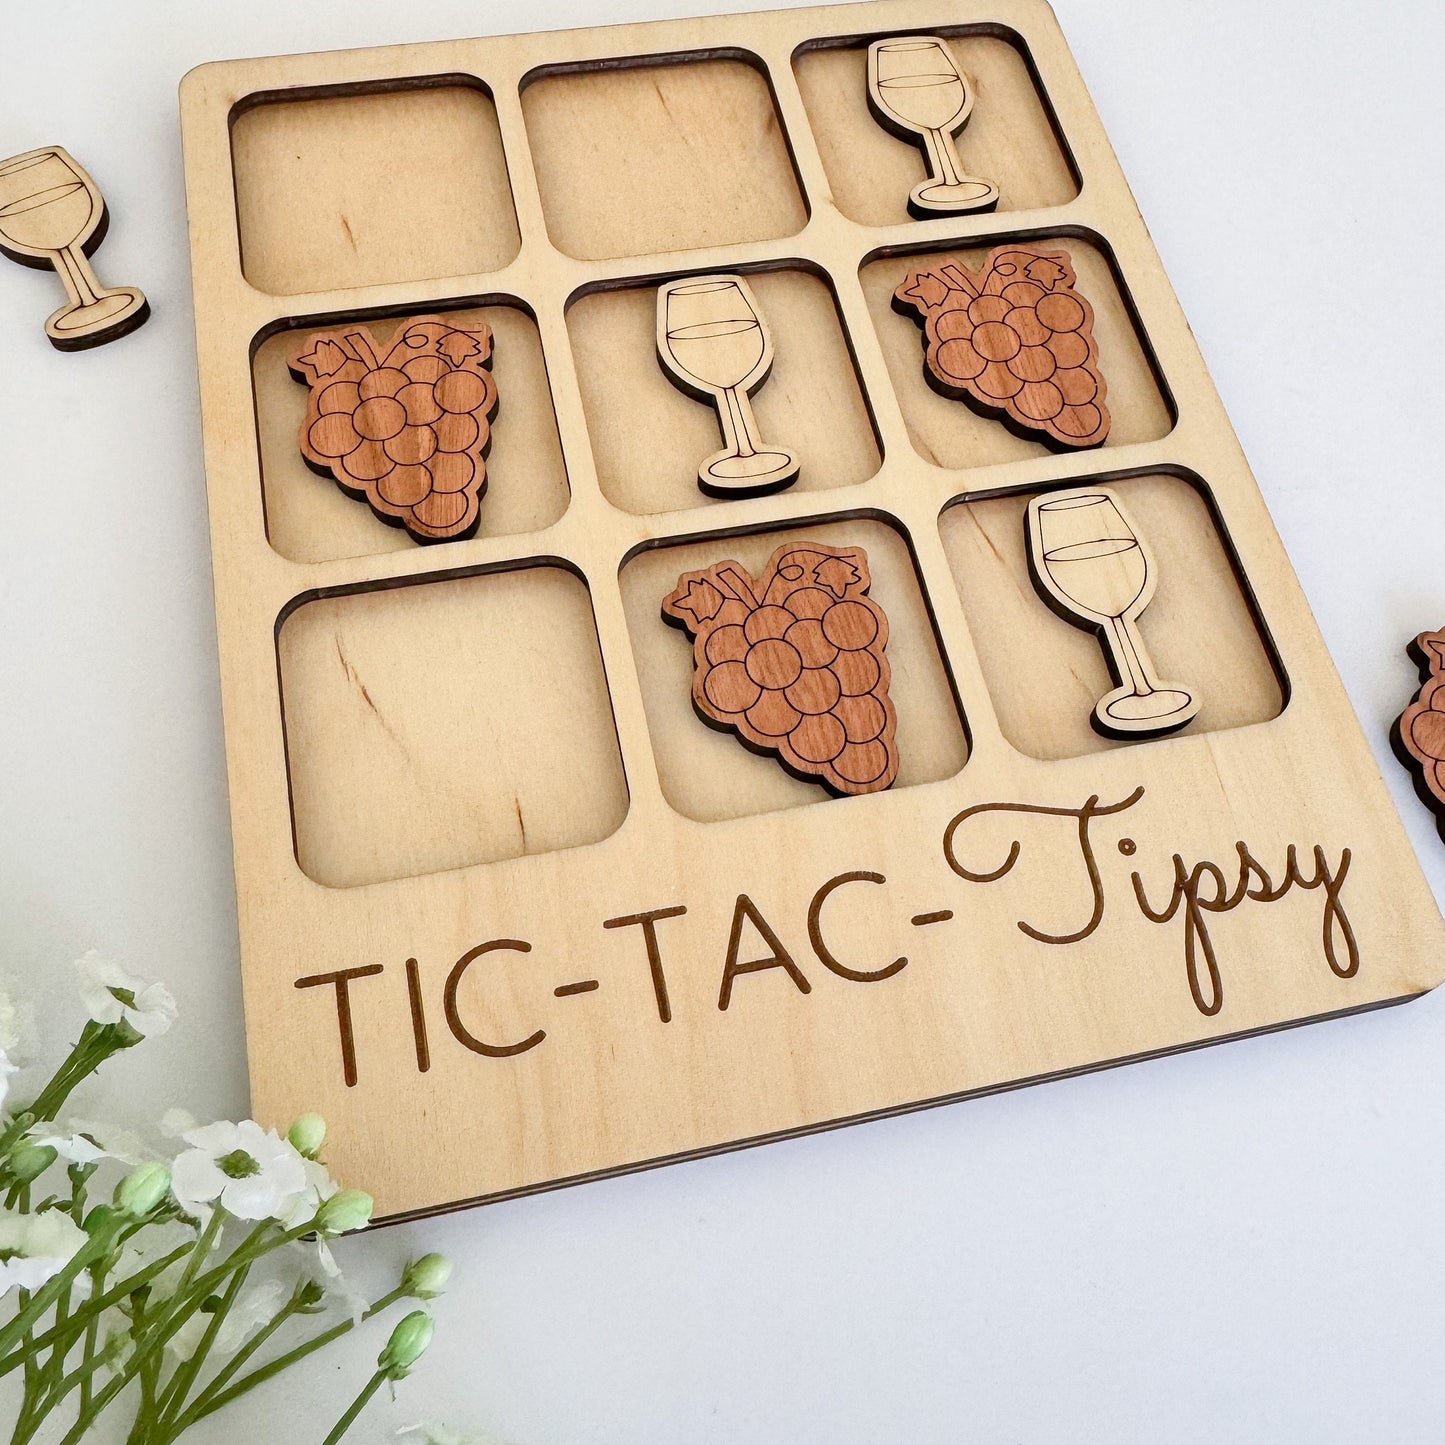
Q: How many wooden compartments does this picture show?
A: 9